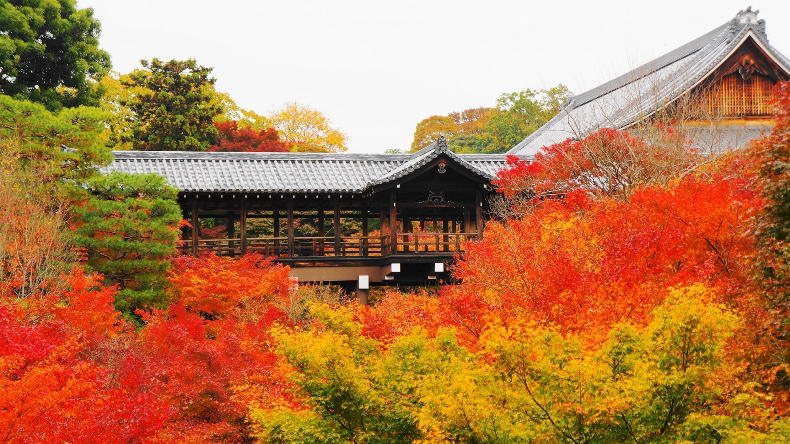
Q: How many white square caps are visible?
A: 3